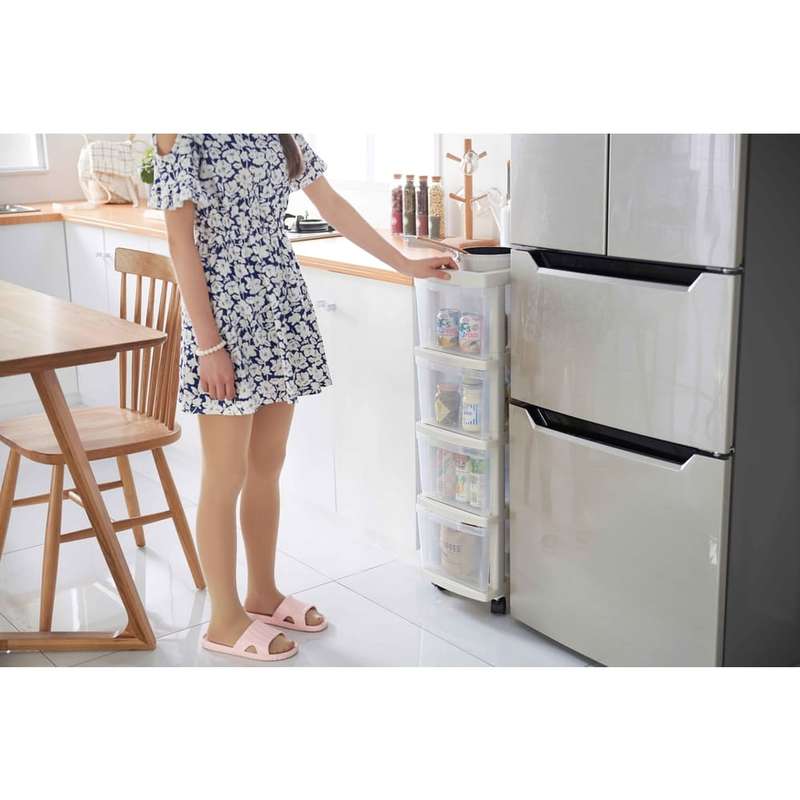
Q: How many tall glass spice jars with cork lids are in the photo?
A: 4